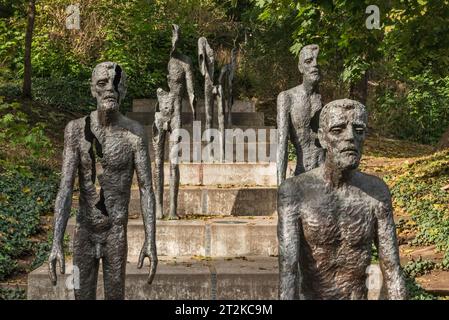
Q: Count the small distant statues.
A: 3